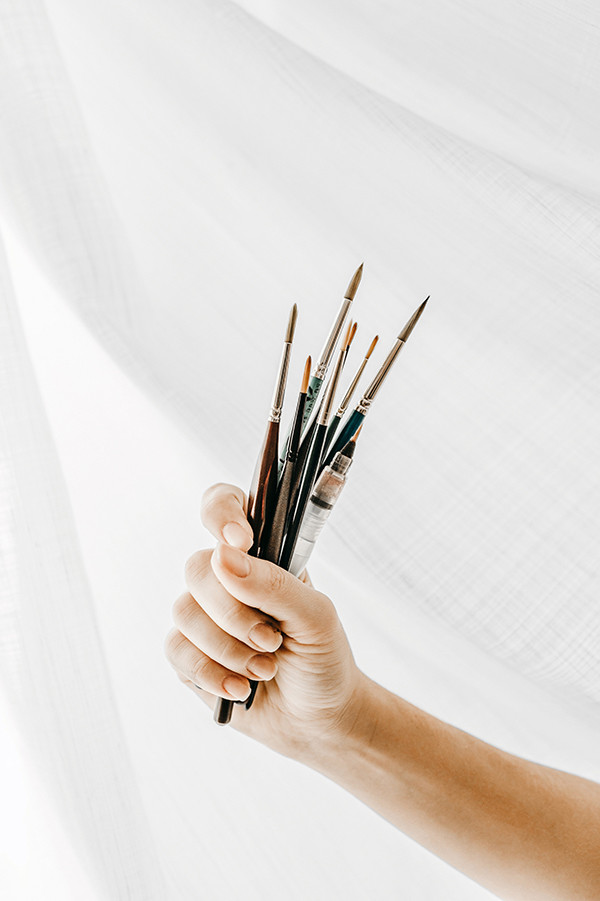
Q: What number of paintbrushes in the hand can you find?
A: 8